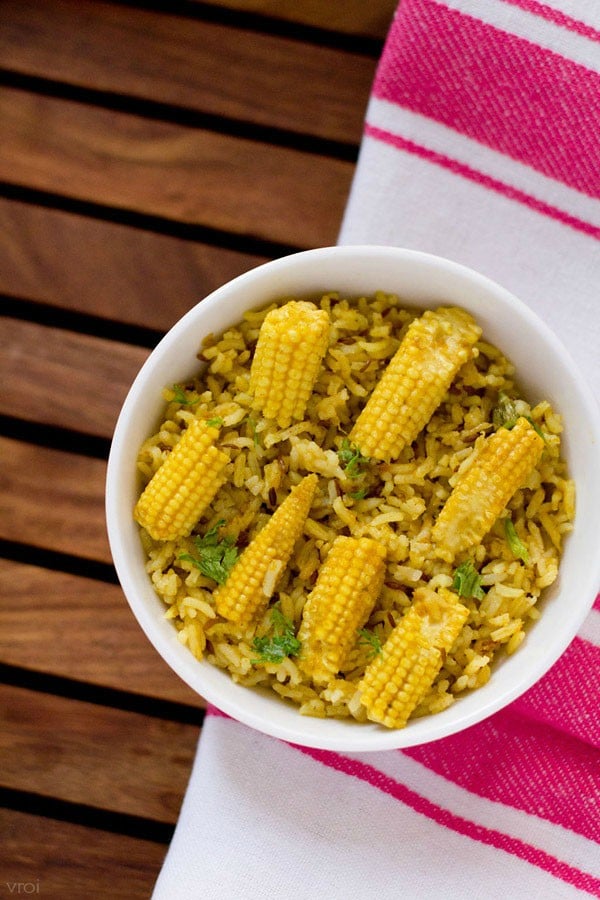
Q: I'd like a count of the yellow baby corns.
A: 7